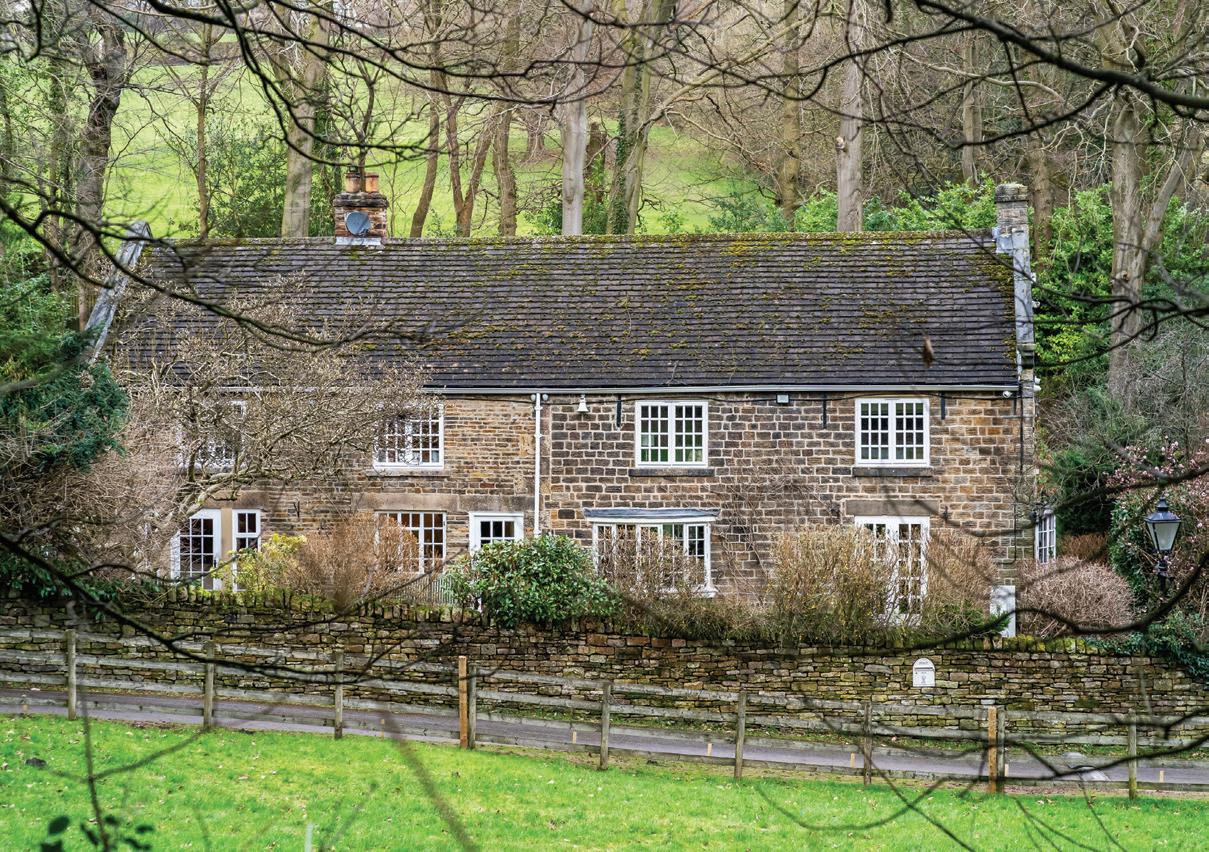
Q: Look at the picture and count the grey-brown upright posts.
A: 9